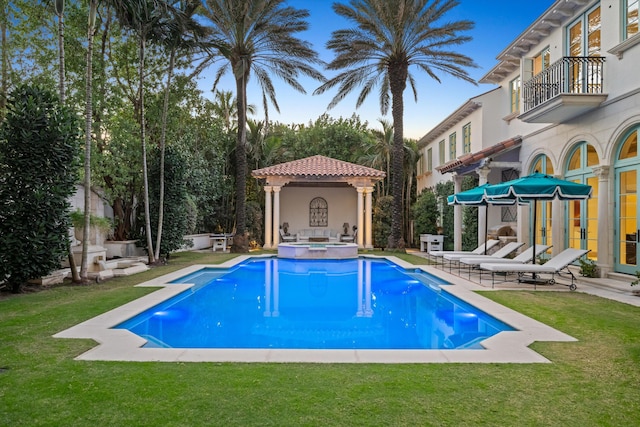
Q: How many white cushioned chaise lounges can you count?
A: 4